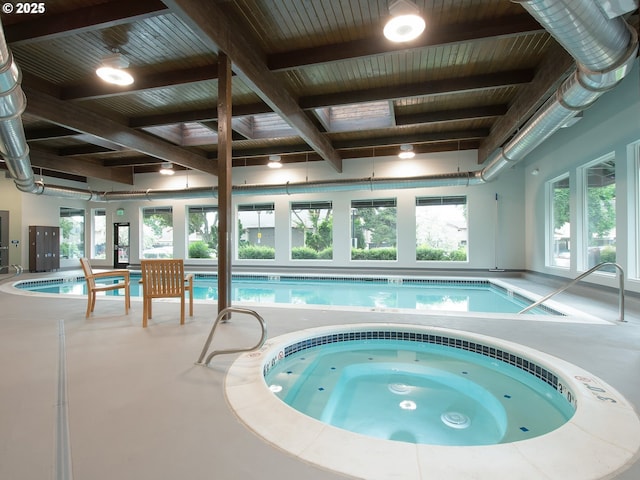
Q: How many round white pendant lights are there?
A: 5